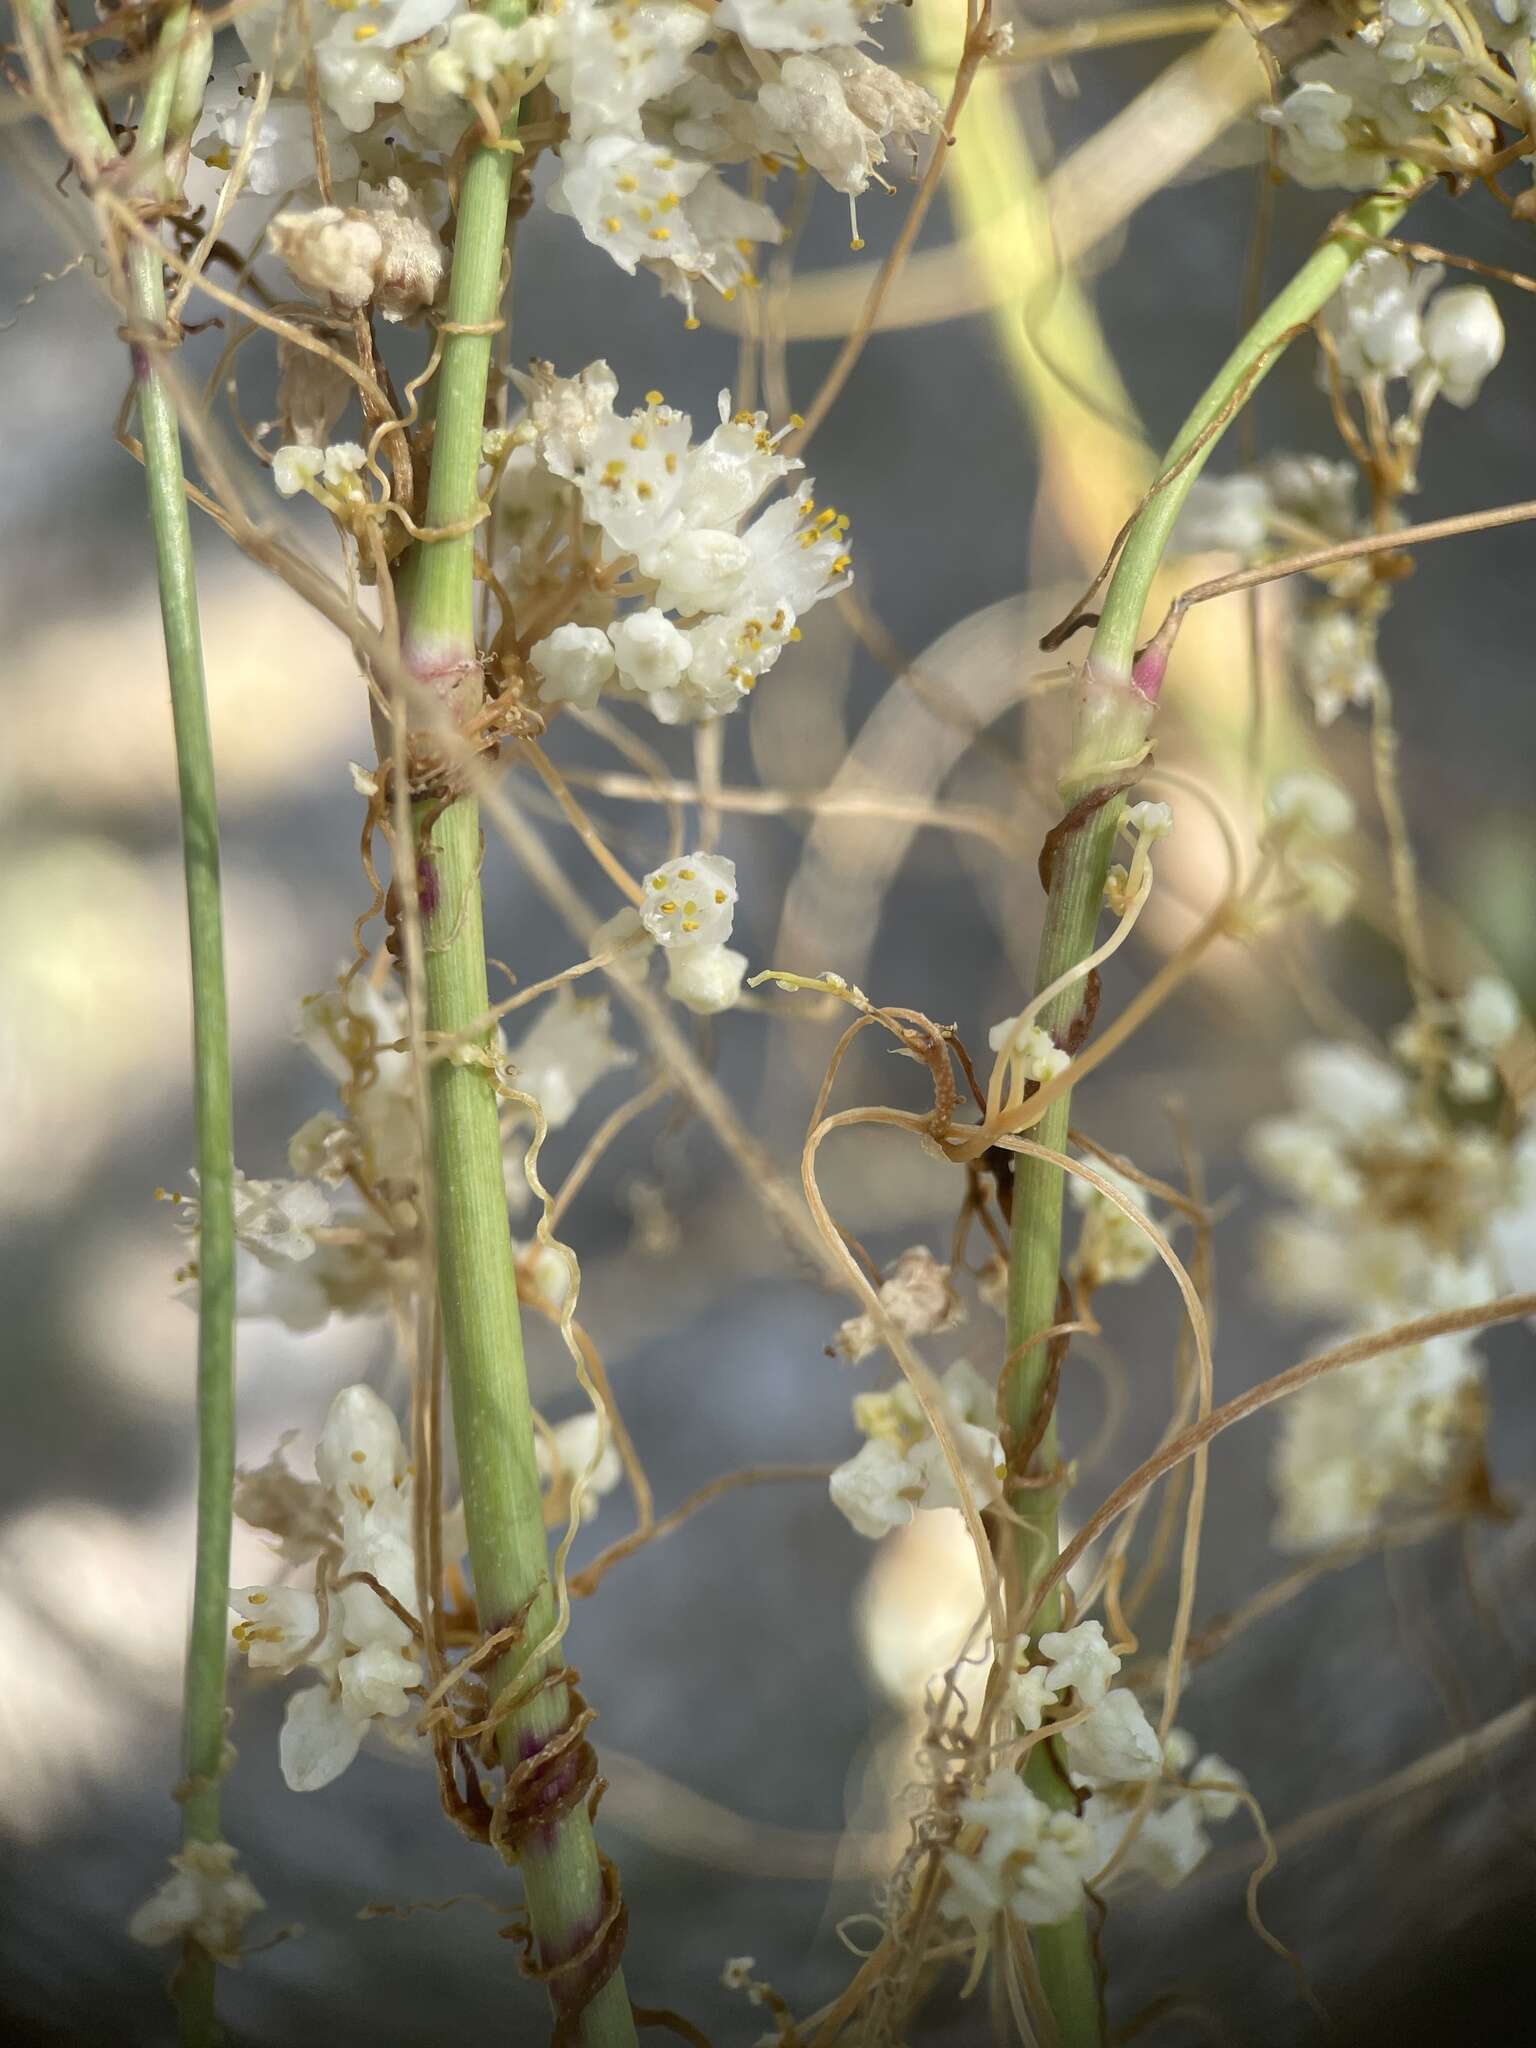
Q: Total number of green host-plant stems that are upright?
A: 3